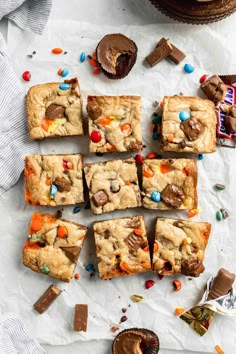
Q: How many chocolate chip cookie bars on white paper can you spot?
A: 9